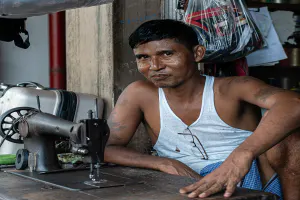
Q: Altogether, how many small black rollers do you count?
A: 1